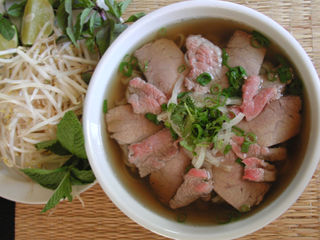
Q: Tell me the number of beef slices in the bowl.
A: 12